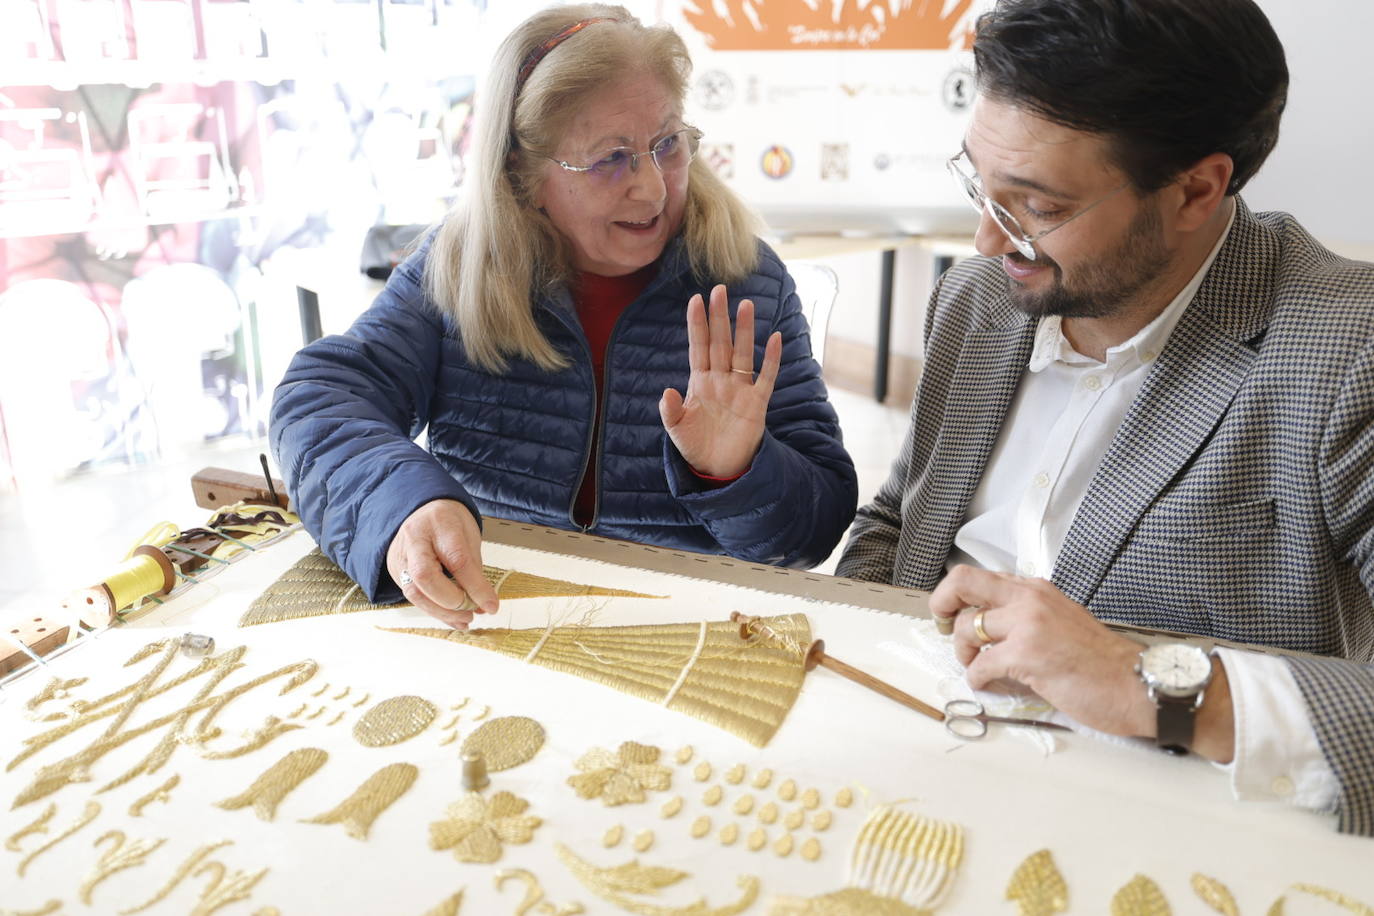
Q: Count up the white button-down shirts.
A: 1